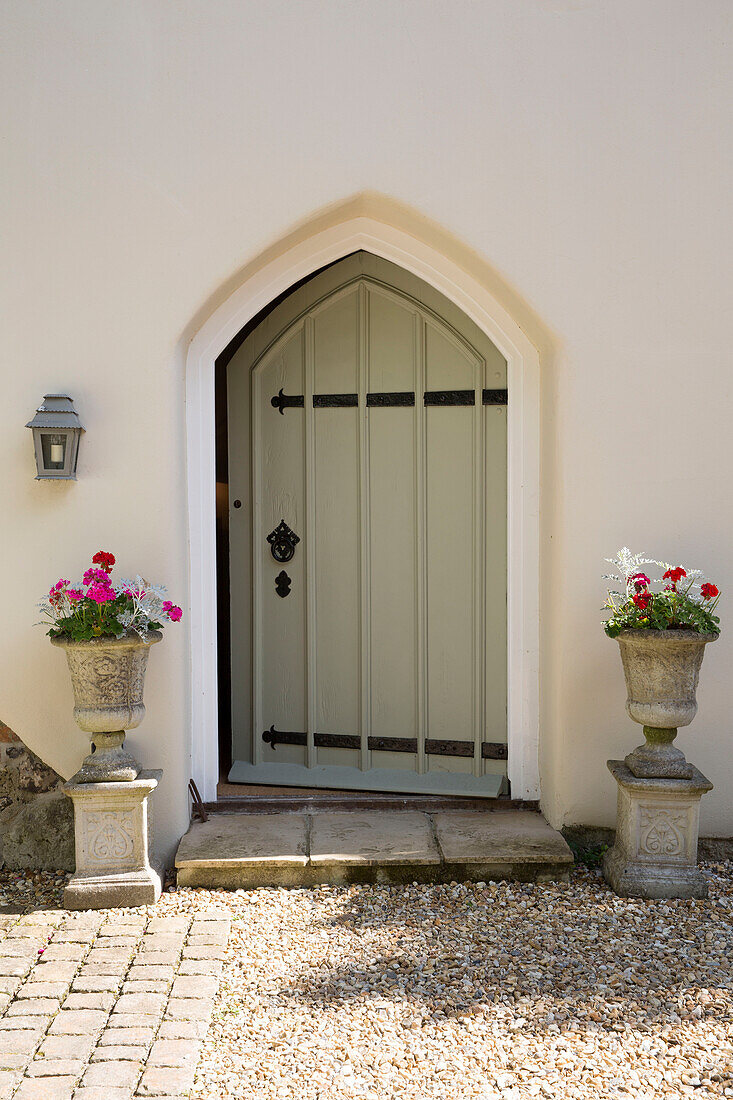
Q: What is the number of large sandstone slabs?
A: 3